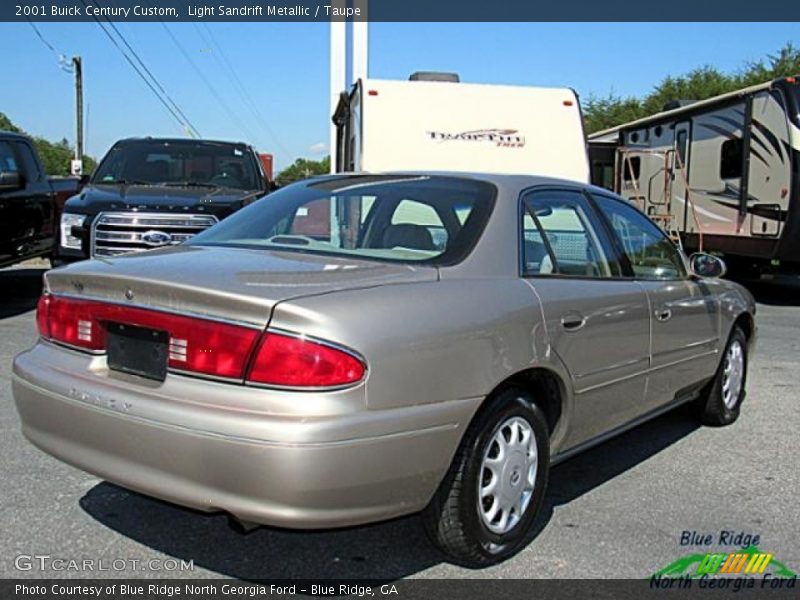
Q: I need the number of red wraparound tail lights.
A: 2